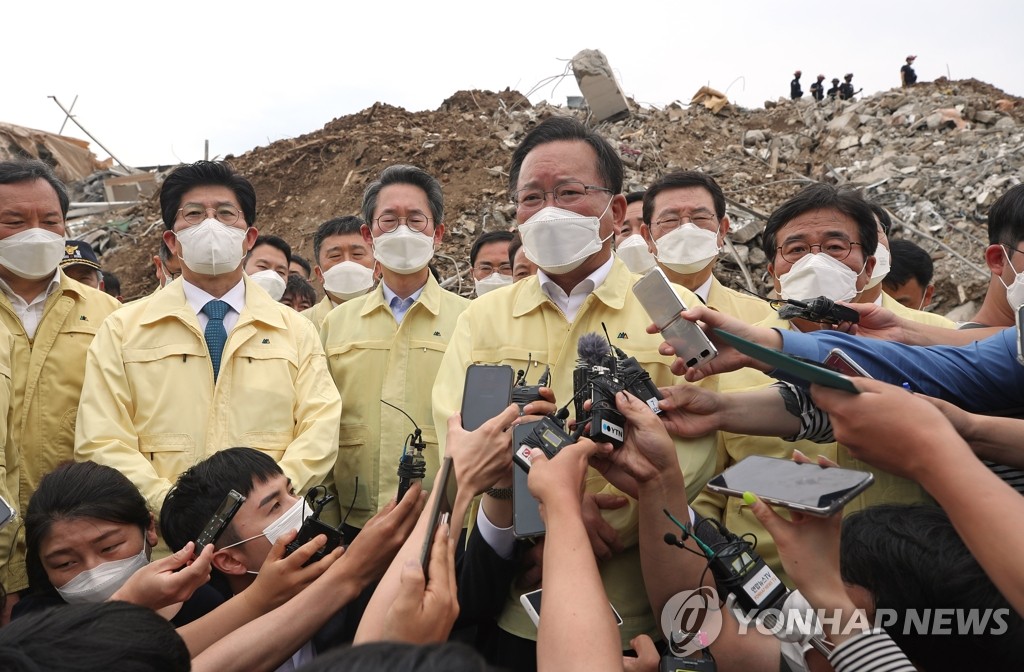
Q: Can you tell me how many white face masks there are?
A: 14